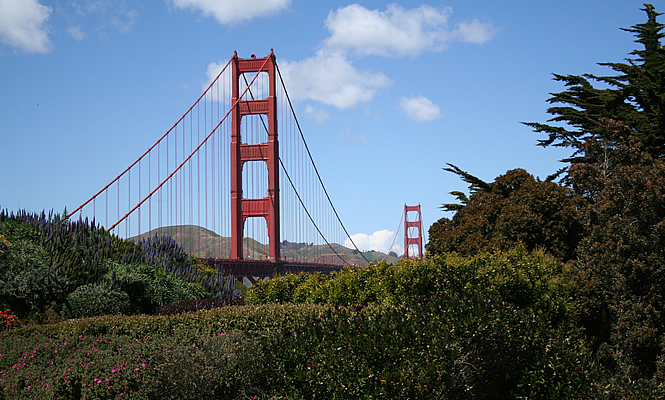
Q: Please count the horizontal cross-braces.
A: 7